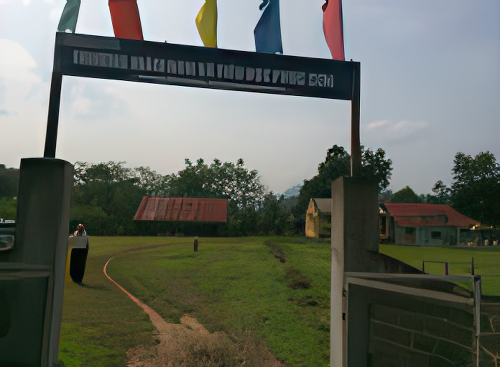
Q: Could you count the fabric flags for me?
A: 5